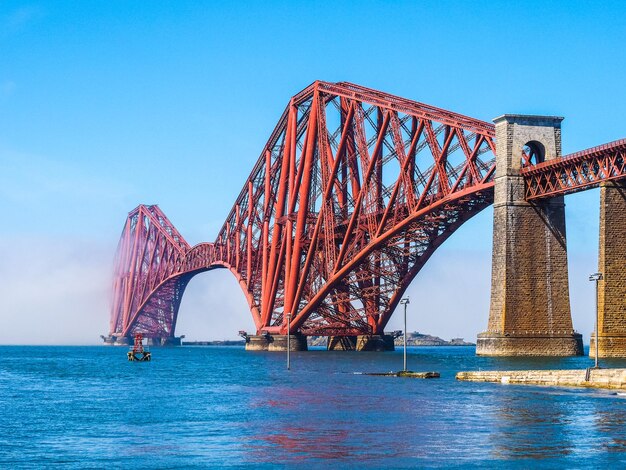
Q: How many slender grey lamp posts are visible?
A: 3